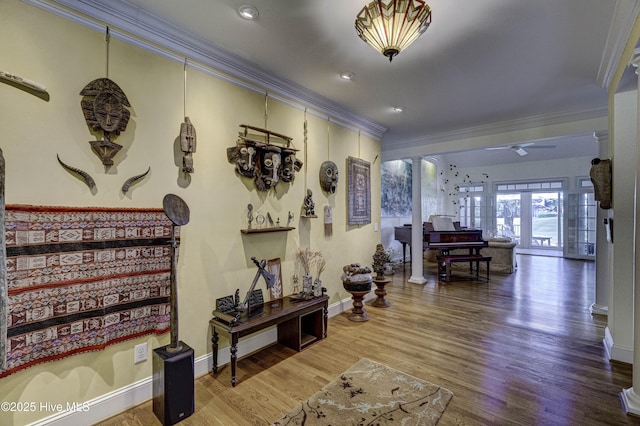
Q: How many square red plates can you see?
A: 0